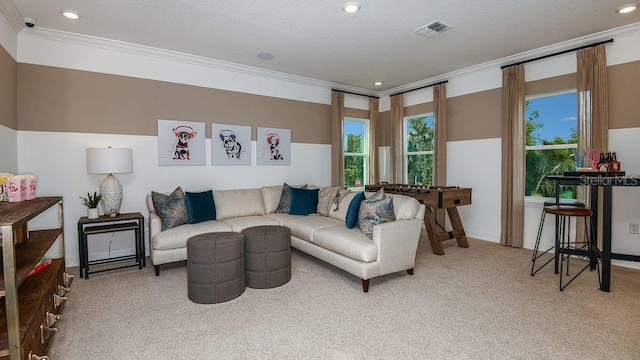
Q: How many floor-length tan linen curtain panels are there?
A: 6